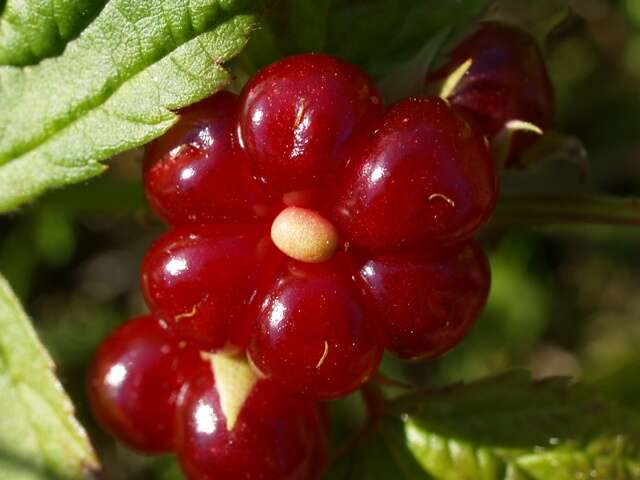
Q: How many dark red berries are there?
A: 9